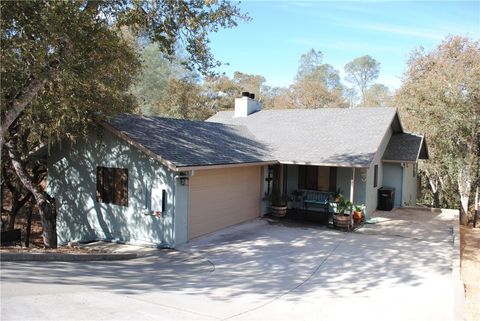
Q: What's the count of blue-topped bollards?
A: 0